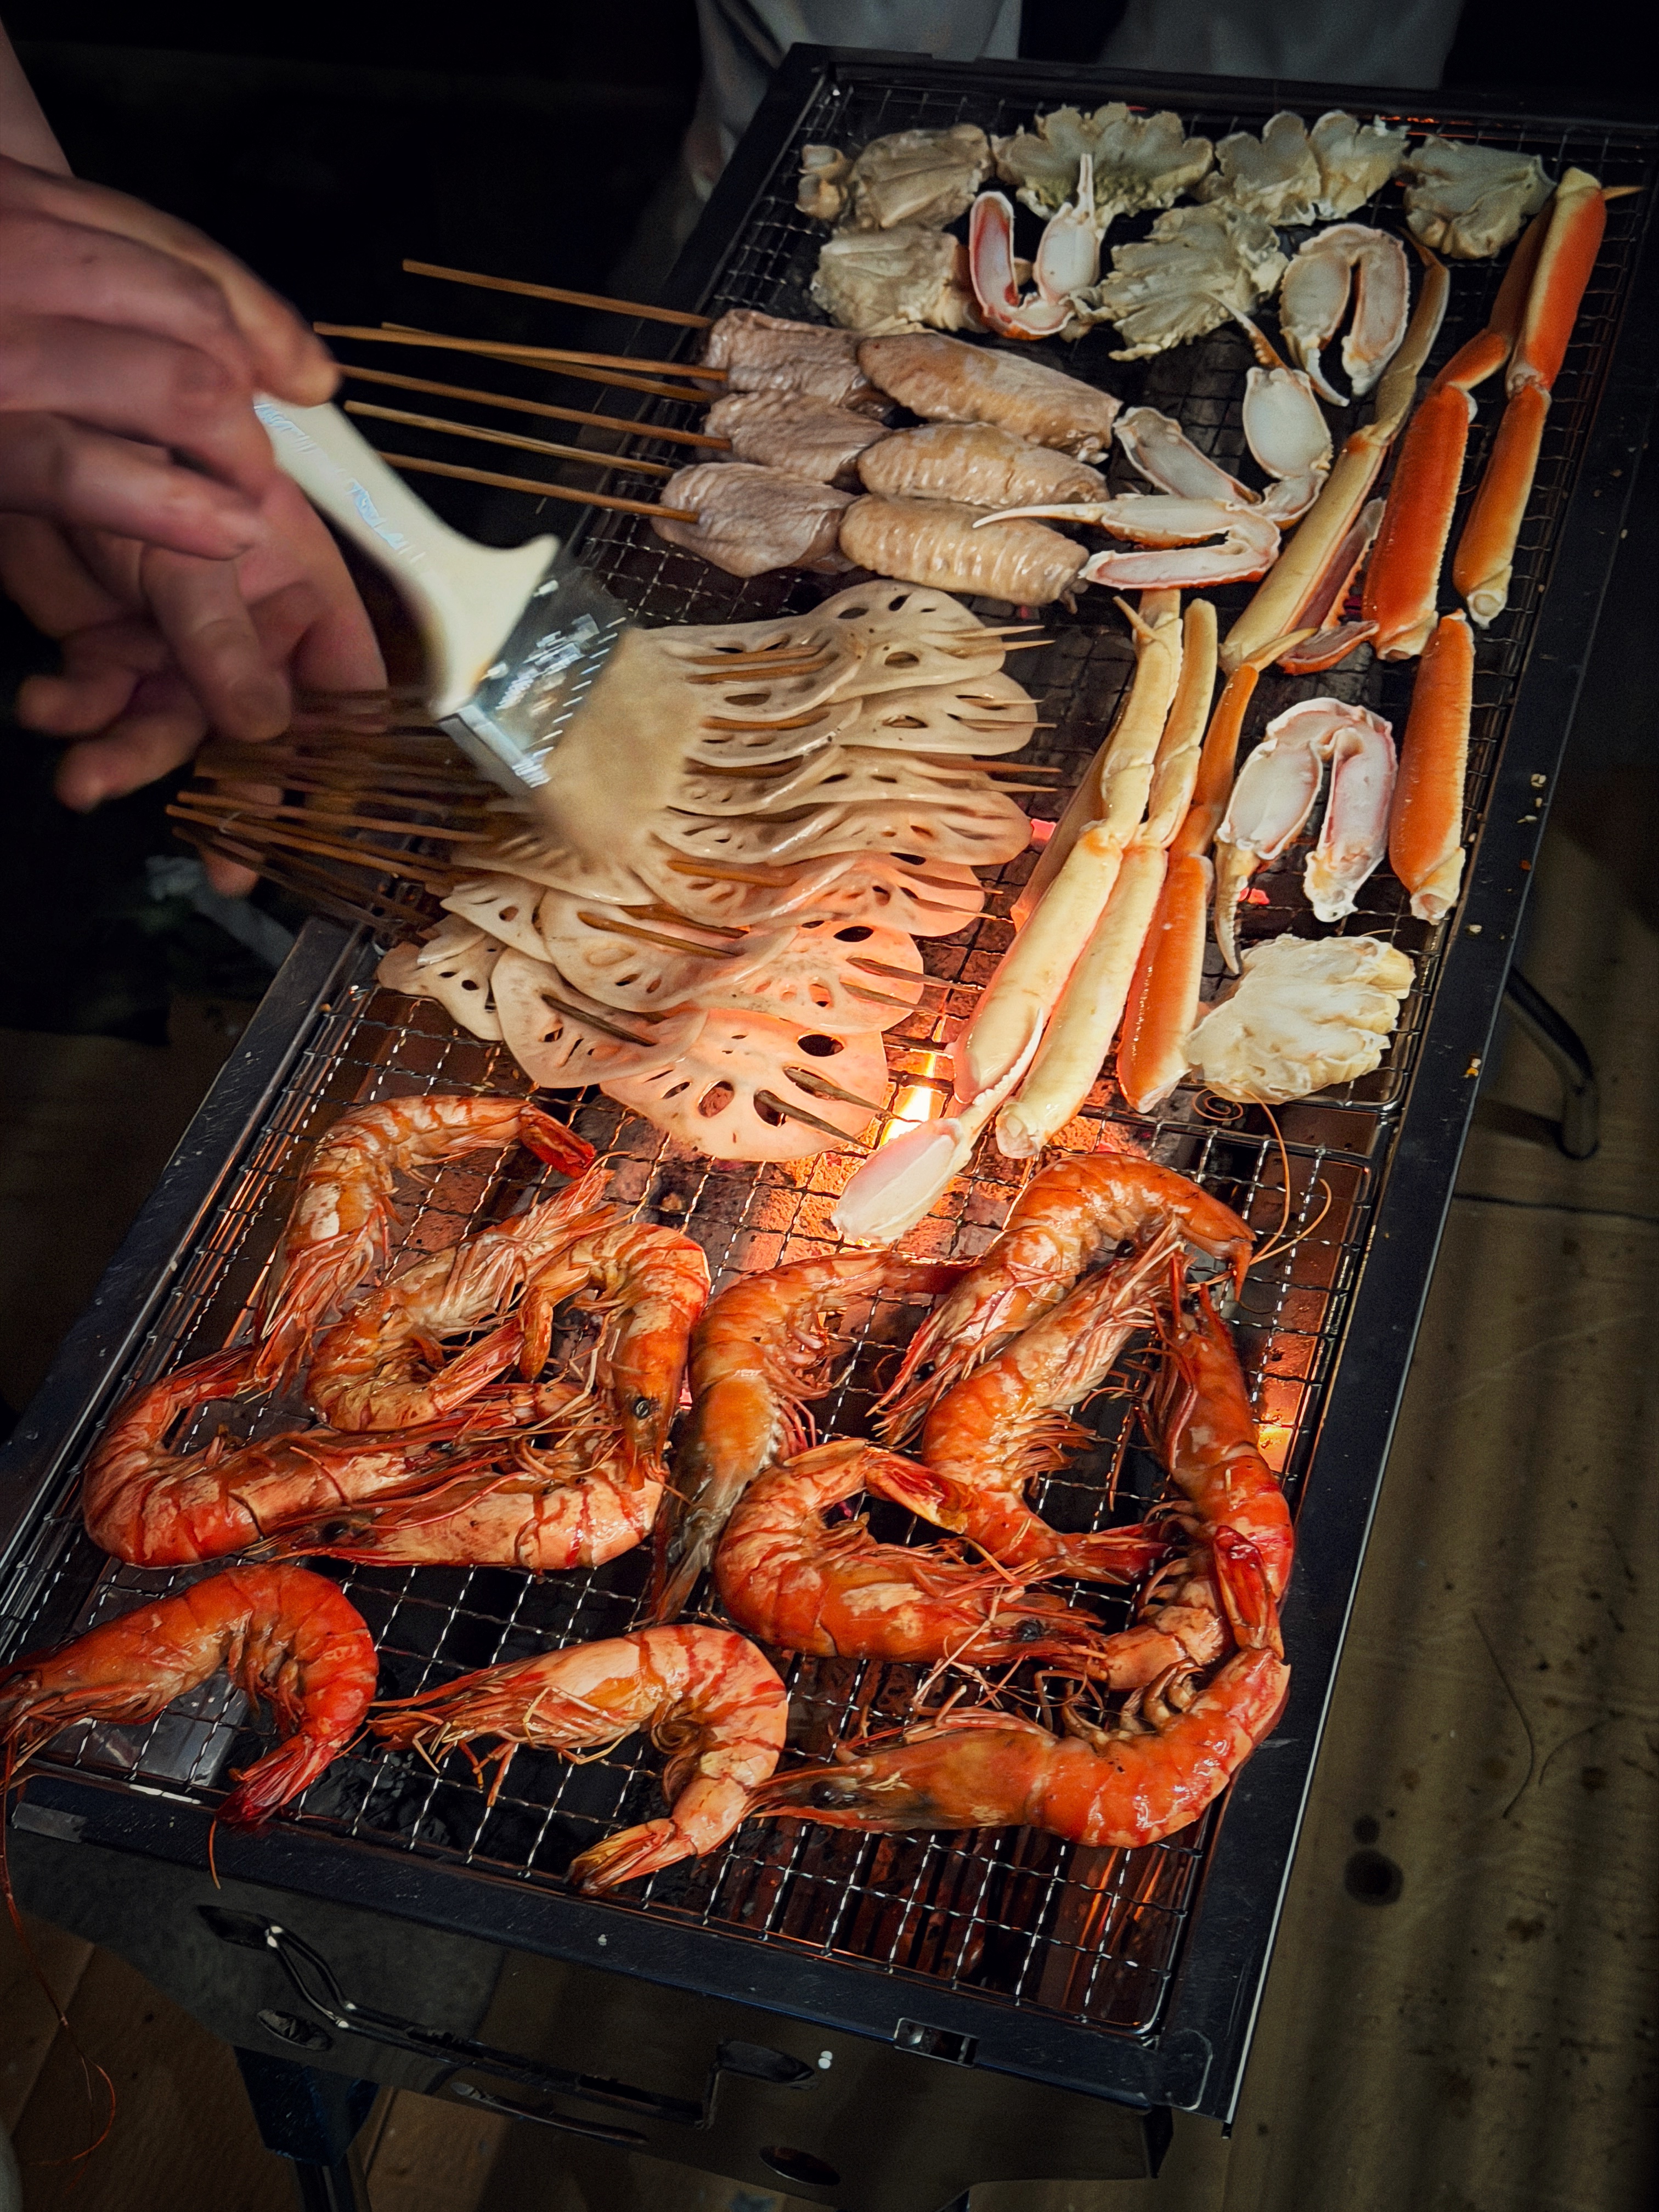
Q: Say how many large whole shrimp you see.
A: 13